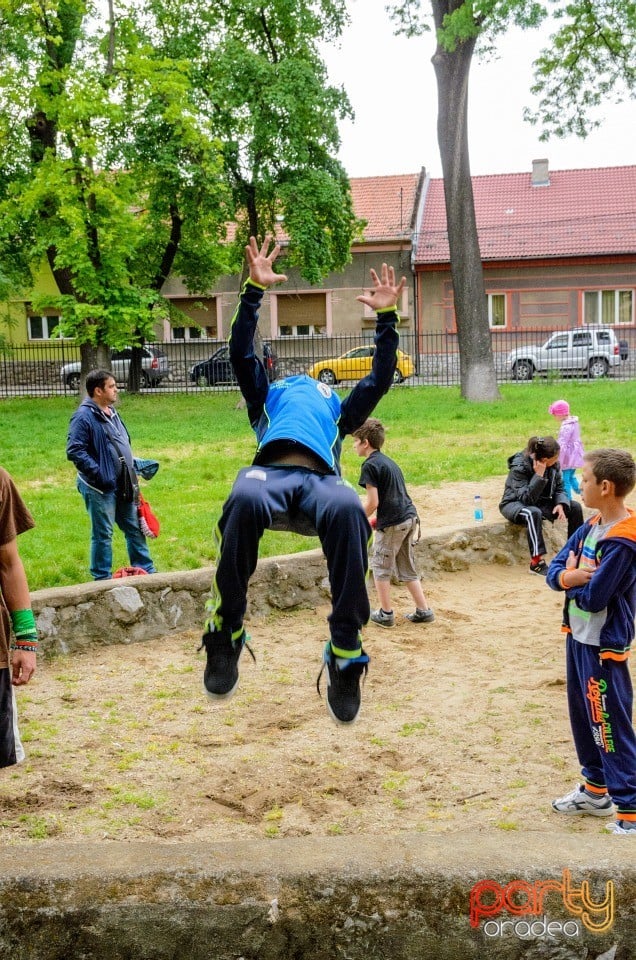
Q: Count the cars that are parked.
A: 4